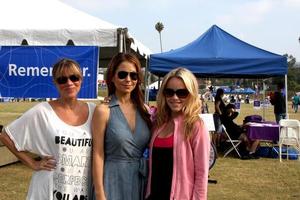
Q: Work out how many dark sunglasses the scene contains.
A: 3